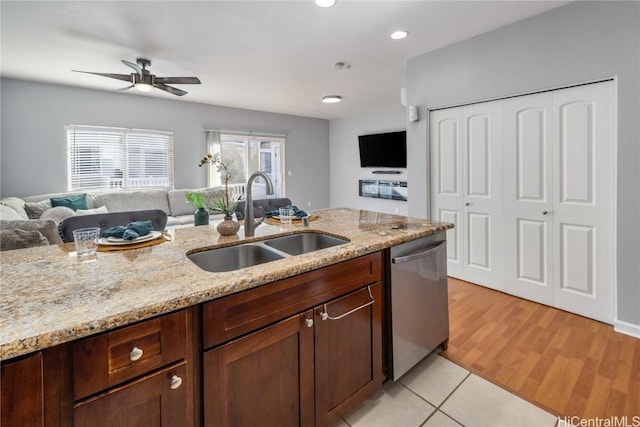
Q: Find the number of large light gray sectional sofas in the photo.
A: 1